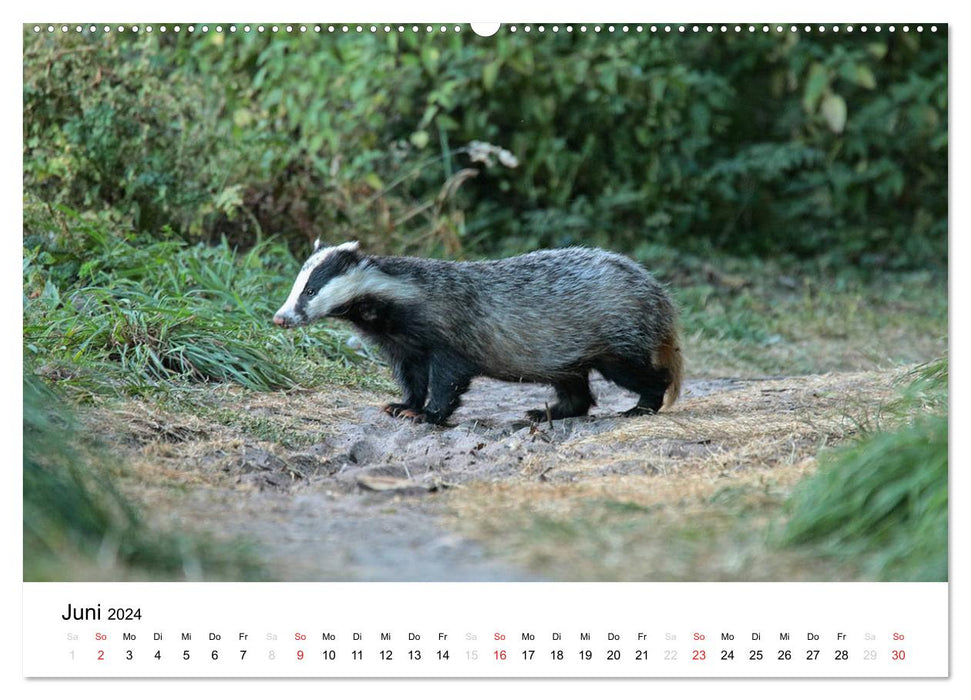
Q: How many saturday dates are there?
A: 5